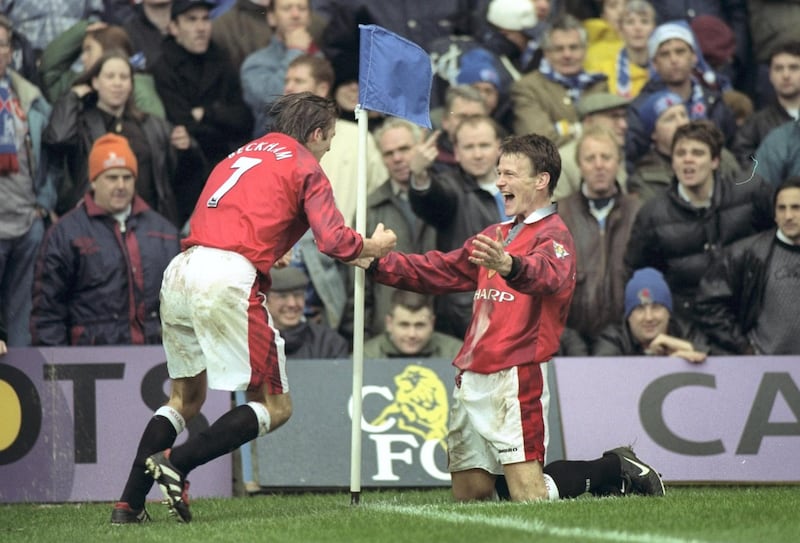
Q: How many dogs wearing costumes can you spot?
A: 0